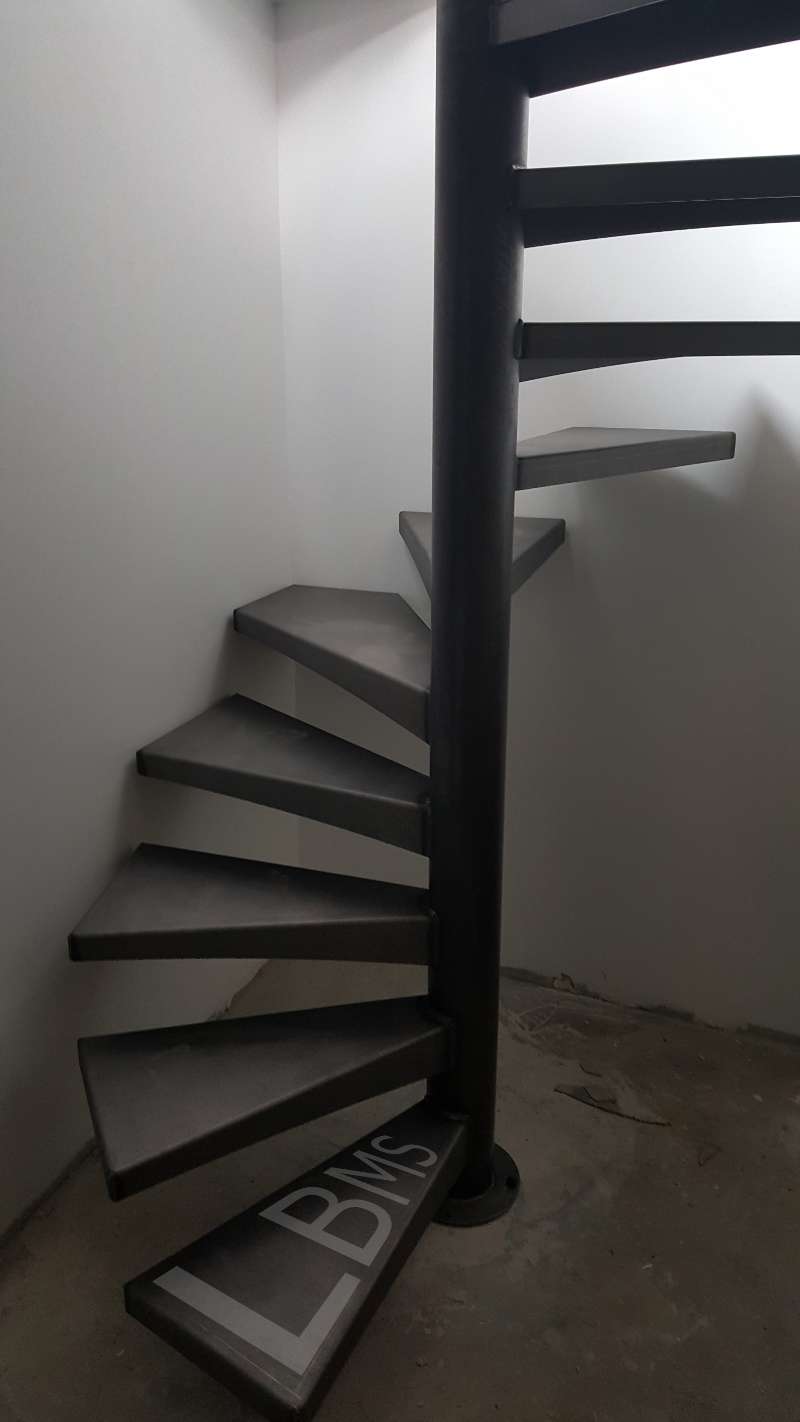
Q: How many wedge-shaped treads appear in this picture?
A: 10